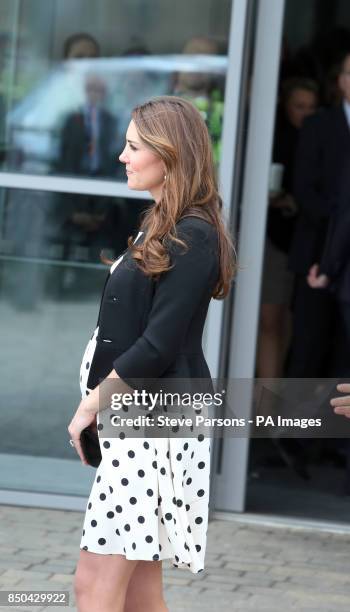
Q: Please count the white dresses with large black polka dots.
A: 1